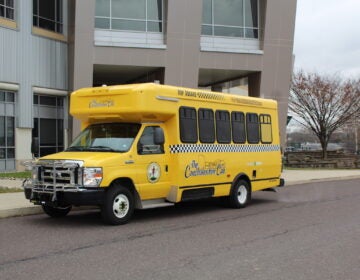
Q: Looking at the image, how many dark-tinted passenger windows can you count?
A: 5